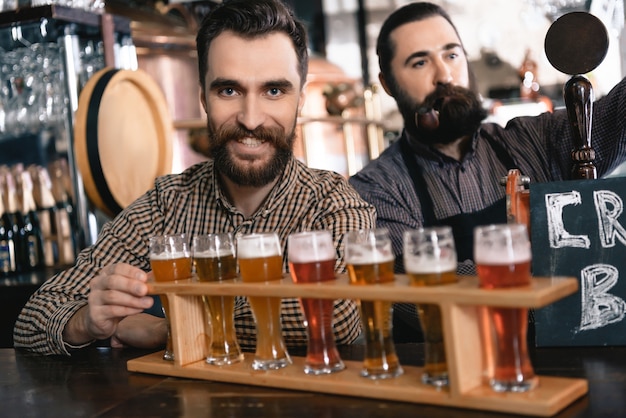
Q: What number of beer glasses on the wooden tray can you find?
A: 7